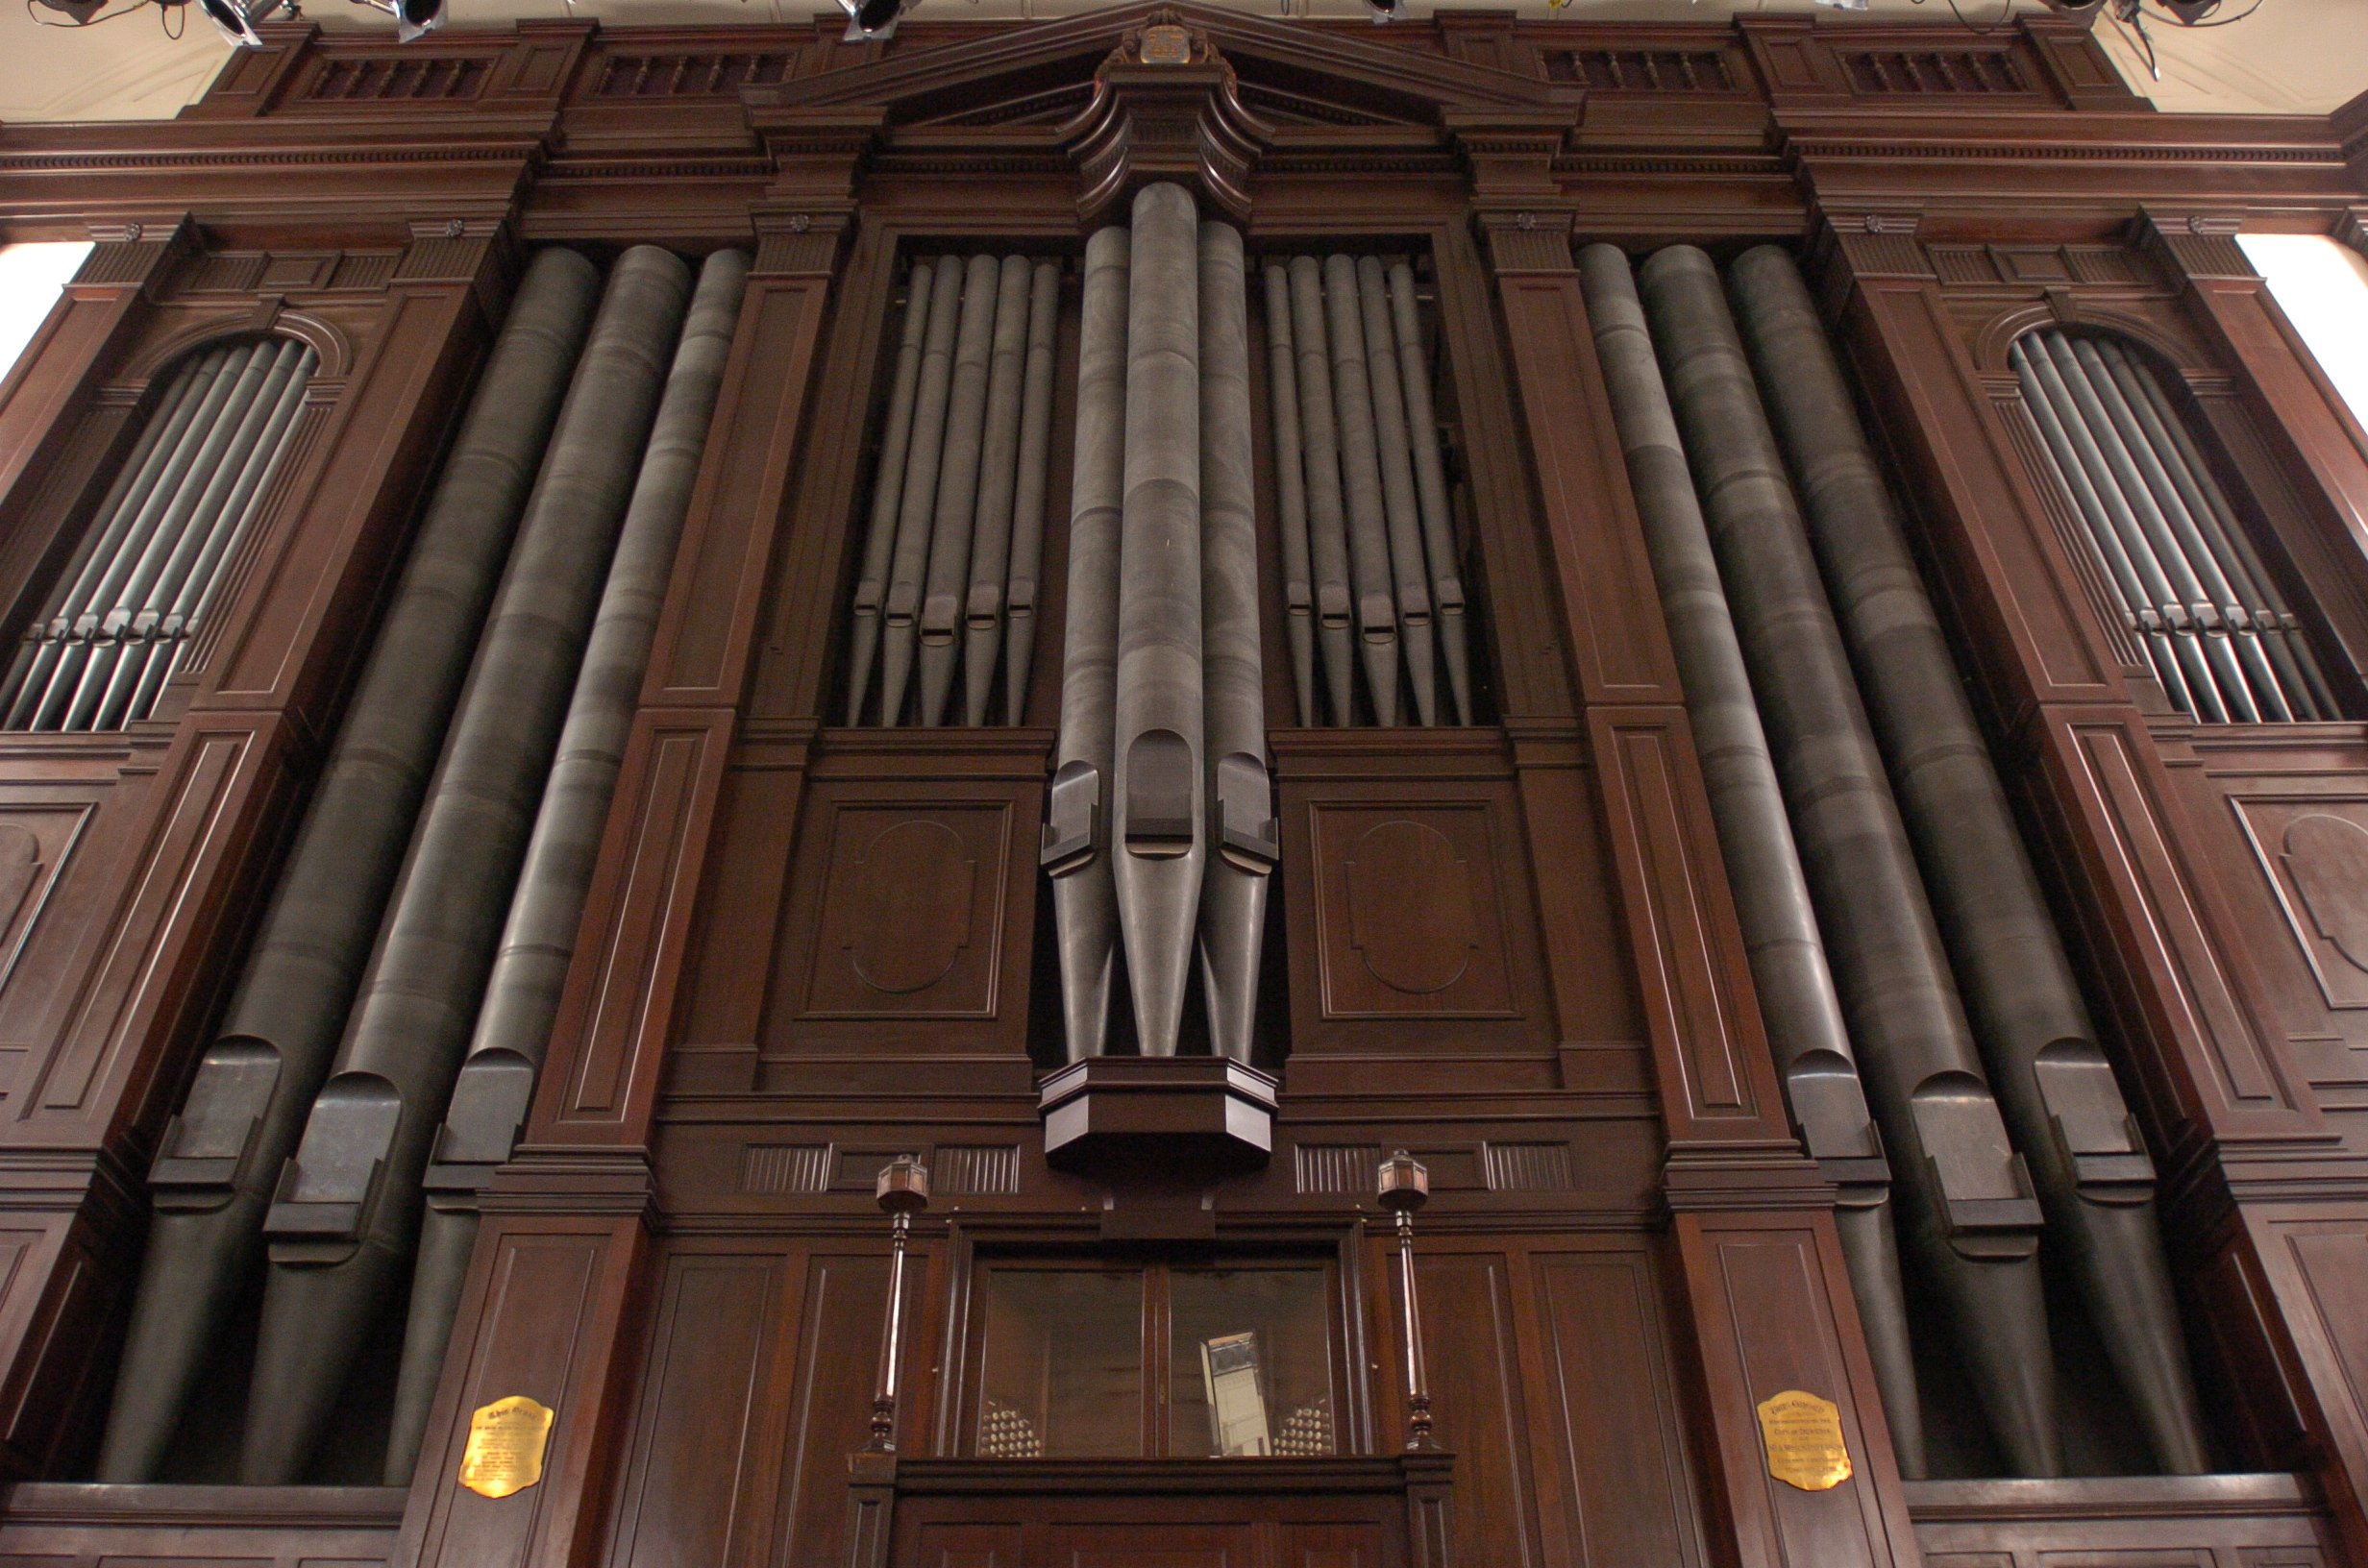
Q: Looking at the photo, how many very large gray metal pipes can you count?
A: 9